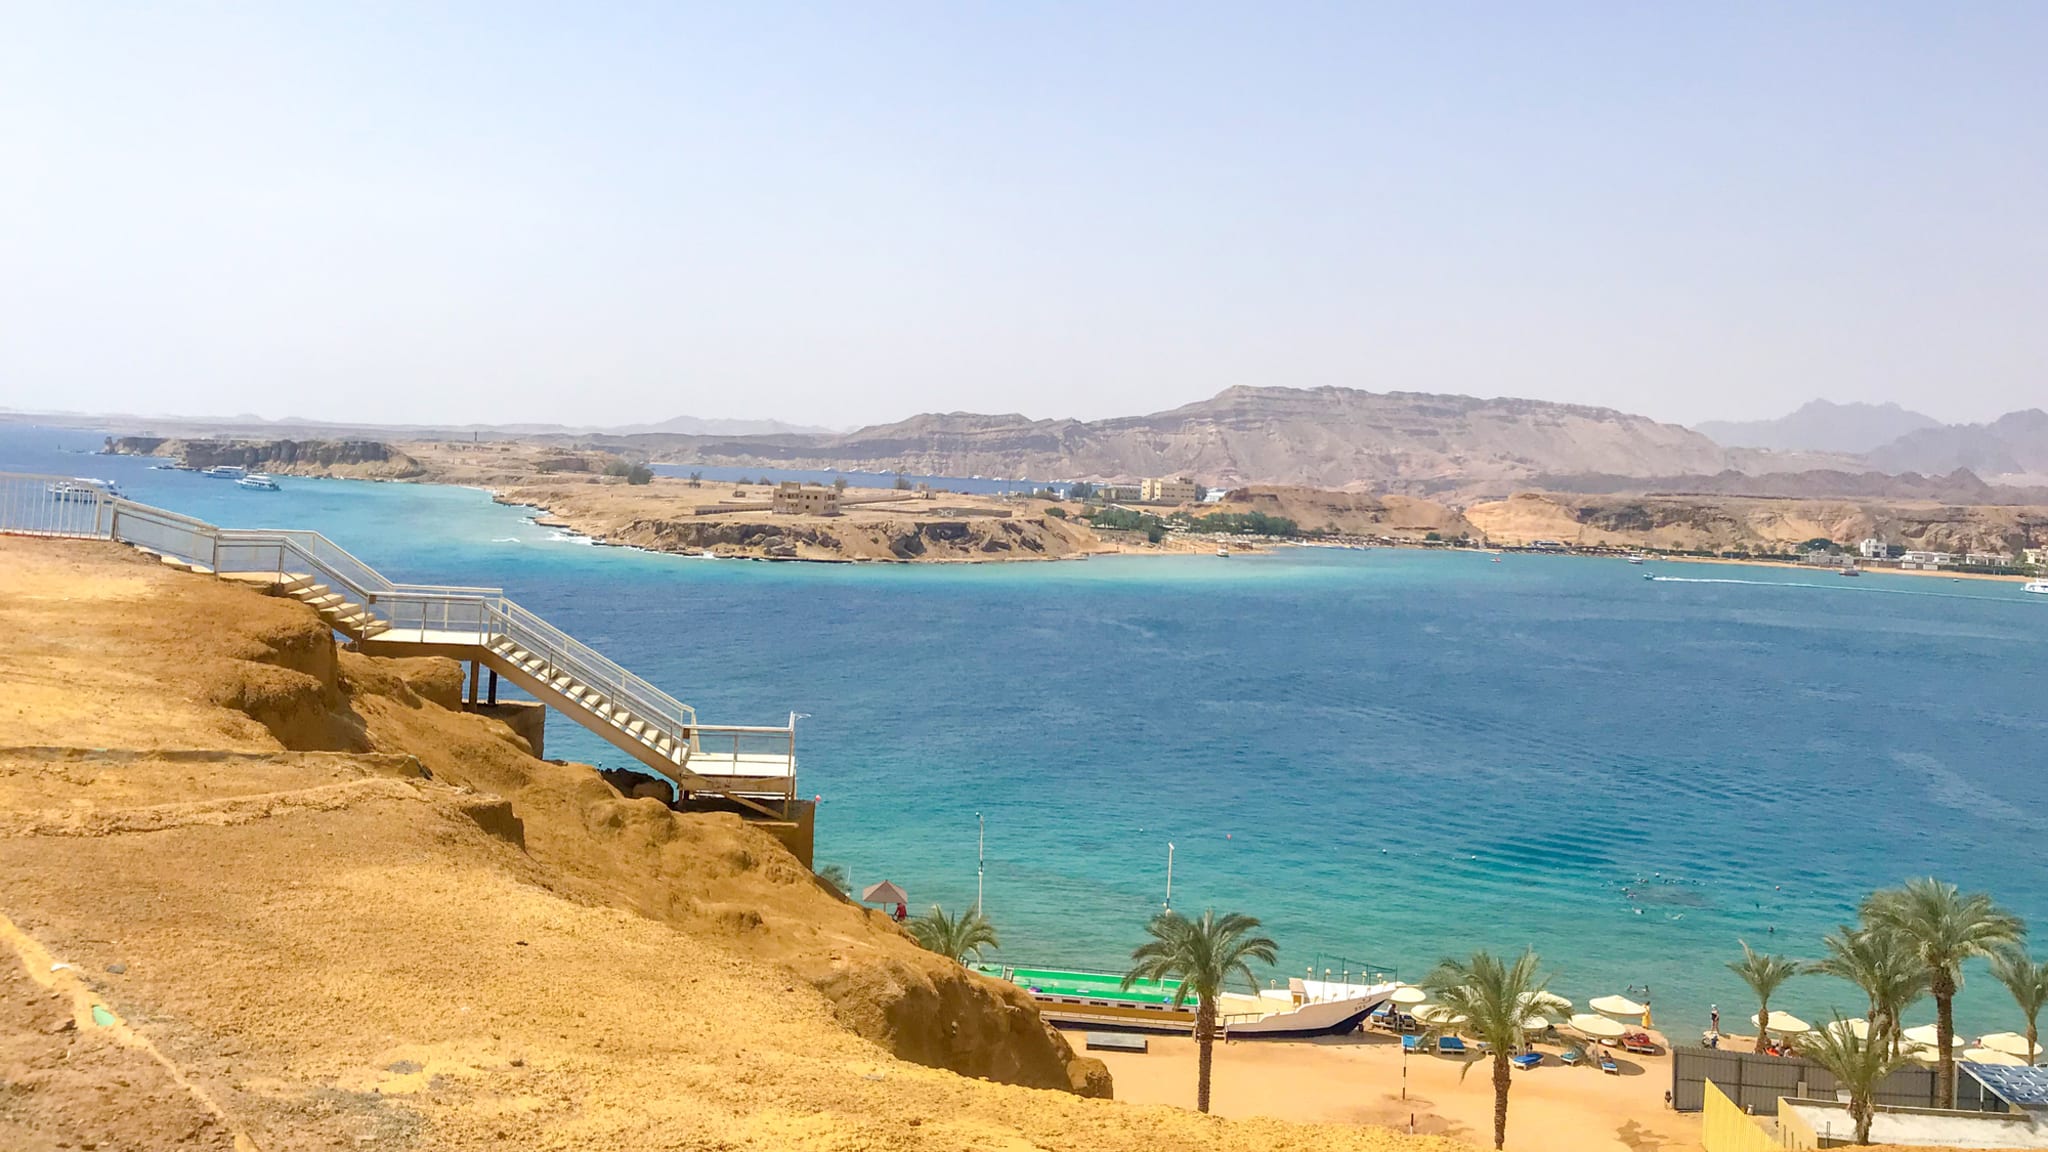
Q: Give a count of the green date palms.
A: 8